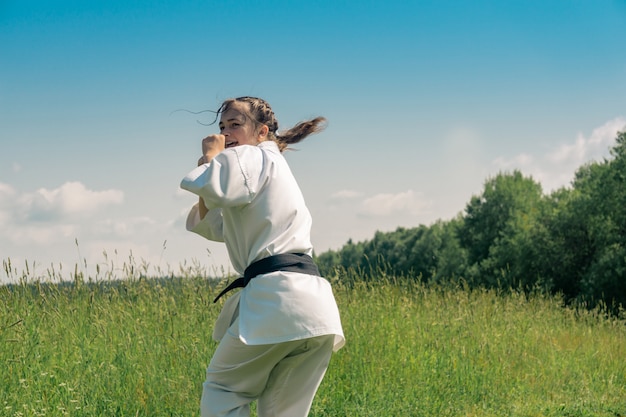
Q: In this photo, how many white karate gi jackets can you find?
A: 1